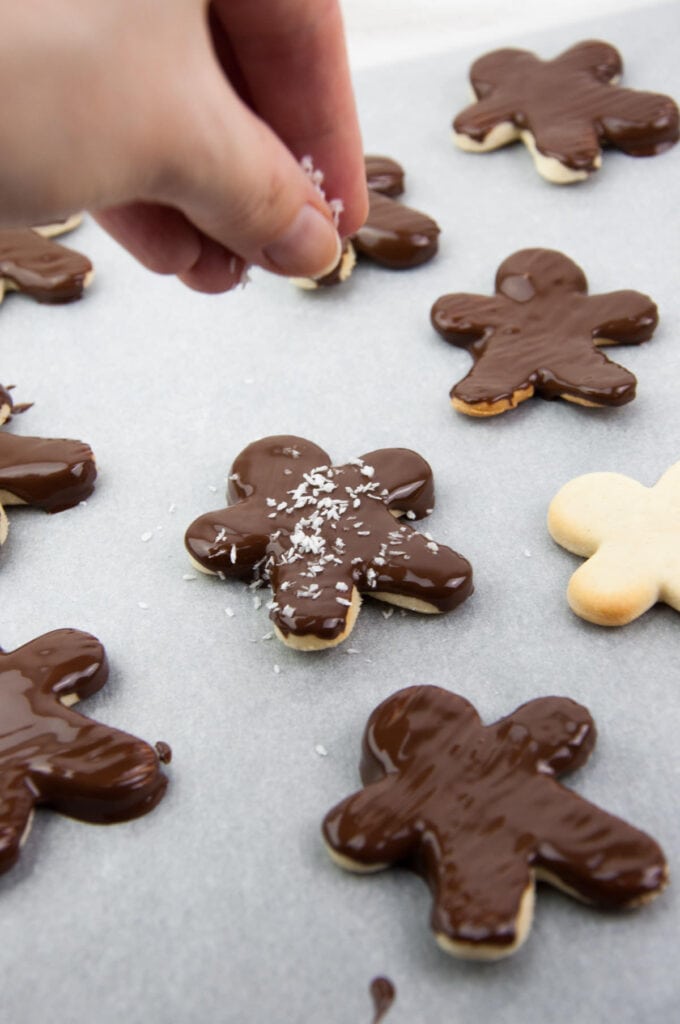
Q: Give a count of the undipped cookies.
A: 1